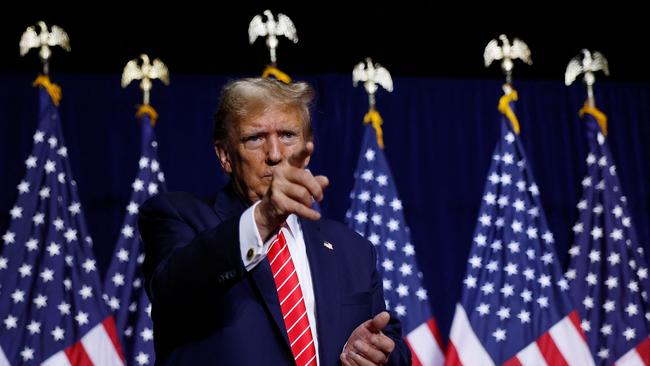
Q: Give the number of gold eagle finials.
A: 6